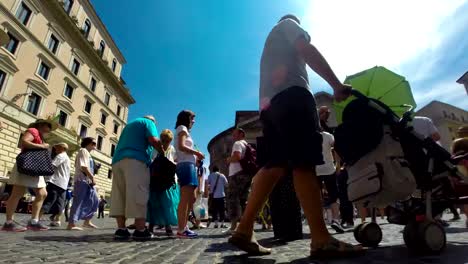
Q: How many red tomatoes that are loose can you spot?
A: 0